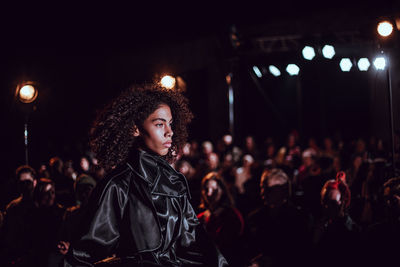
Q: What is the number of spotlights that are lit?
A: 11